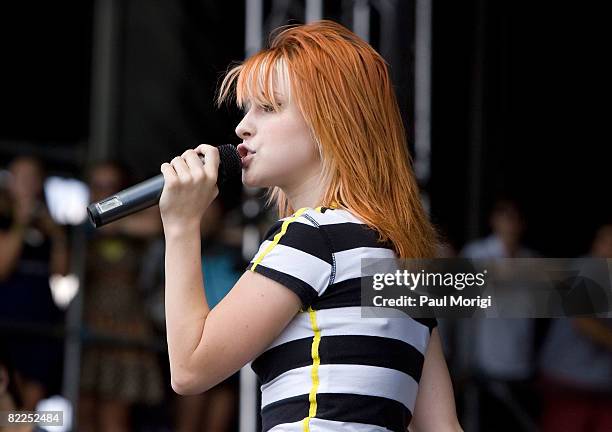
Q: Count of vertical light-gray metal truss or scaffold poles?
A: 4